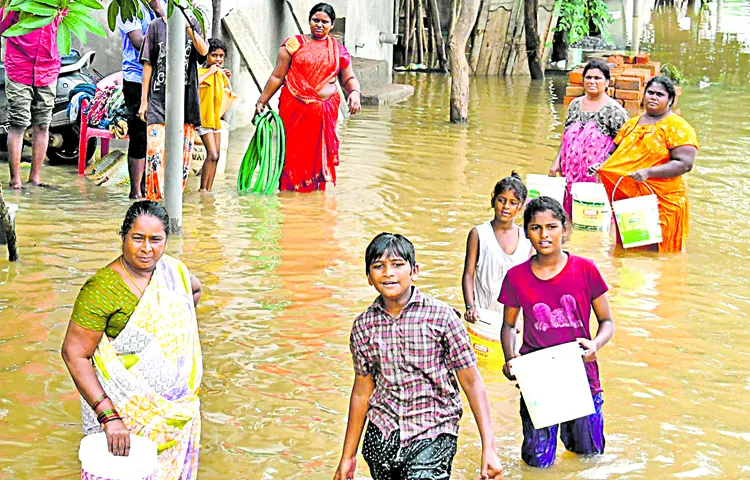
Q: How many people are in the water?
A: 11